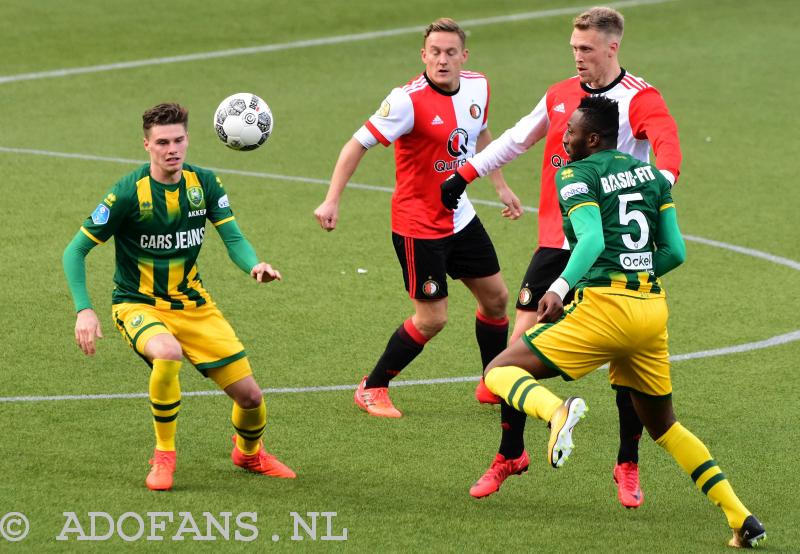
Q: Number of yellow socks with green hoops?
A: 4